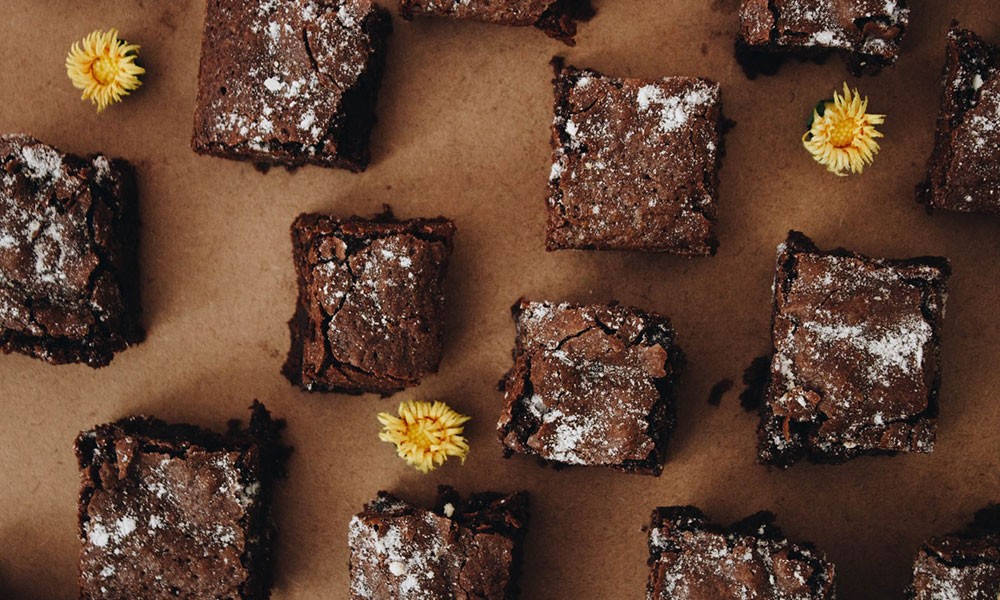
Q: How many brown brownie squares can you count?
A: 13